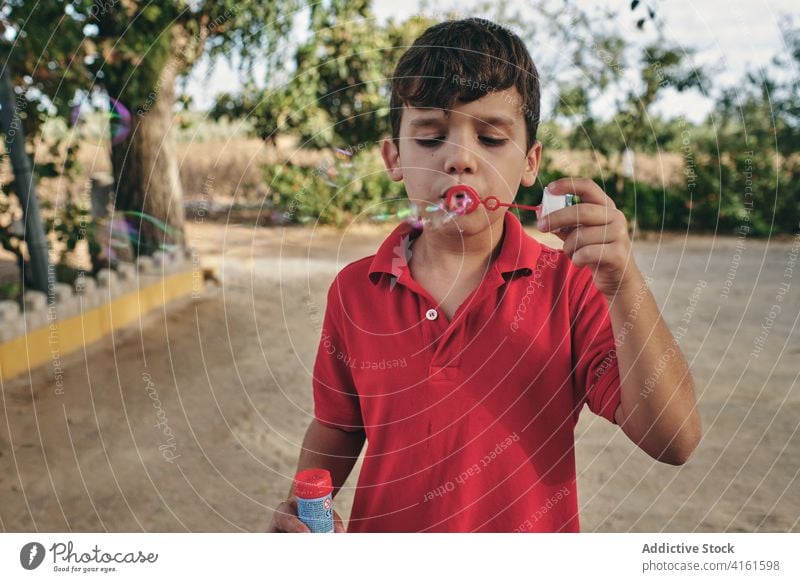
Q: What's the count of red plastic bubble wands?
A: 1